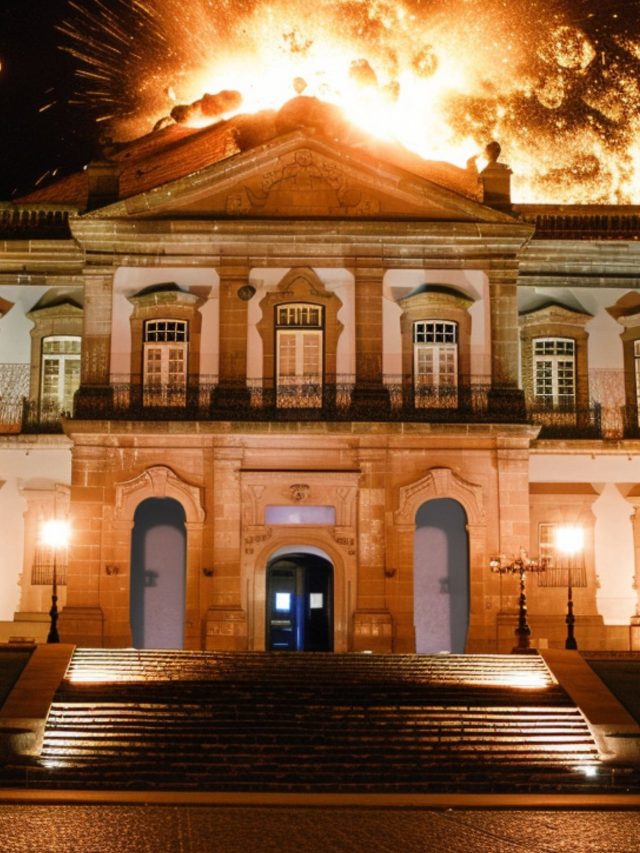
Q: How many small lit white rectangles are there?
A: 2